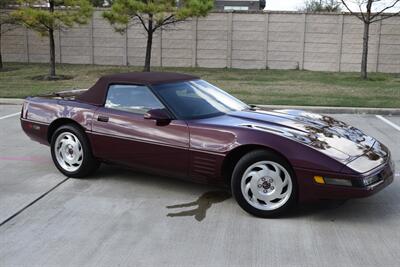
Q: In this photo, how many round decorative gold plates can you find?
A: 0